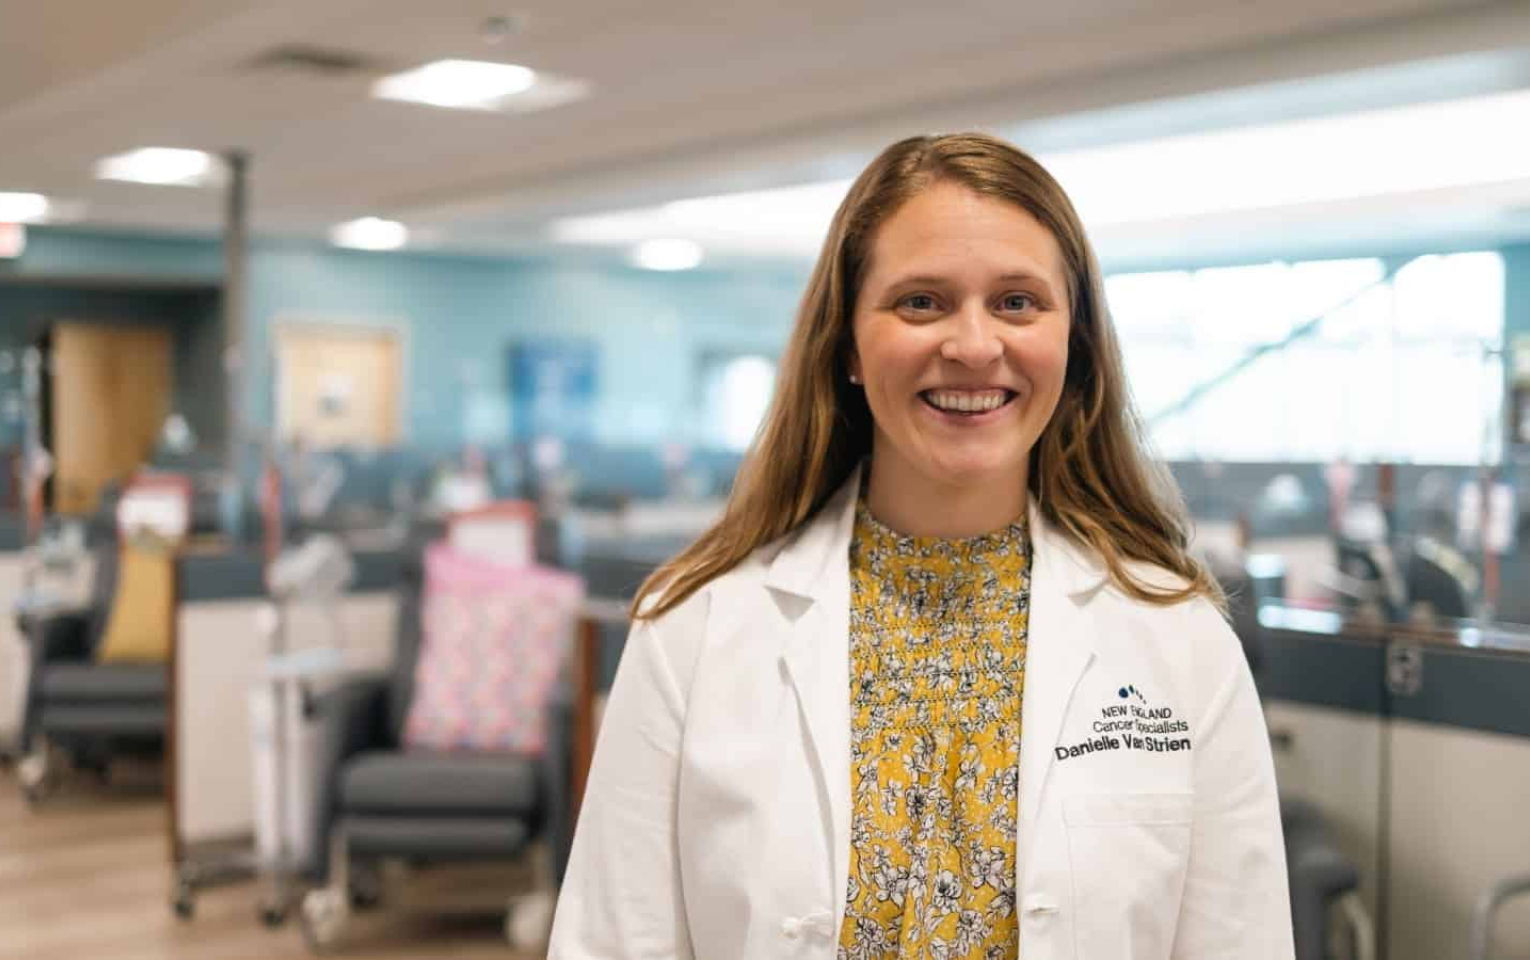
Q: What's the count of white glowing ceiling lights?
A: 5